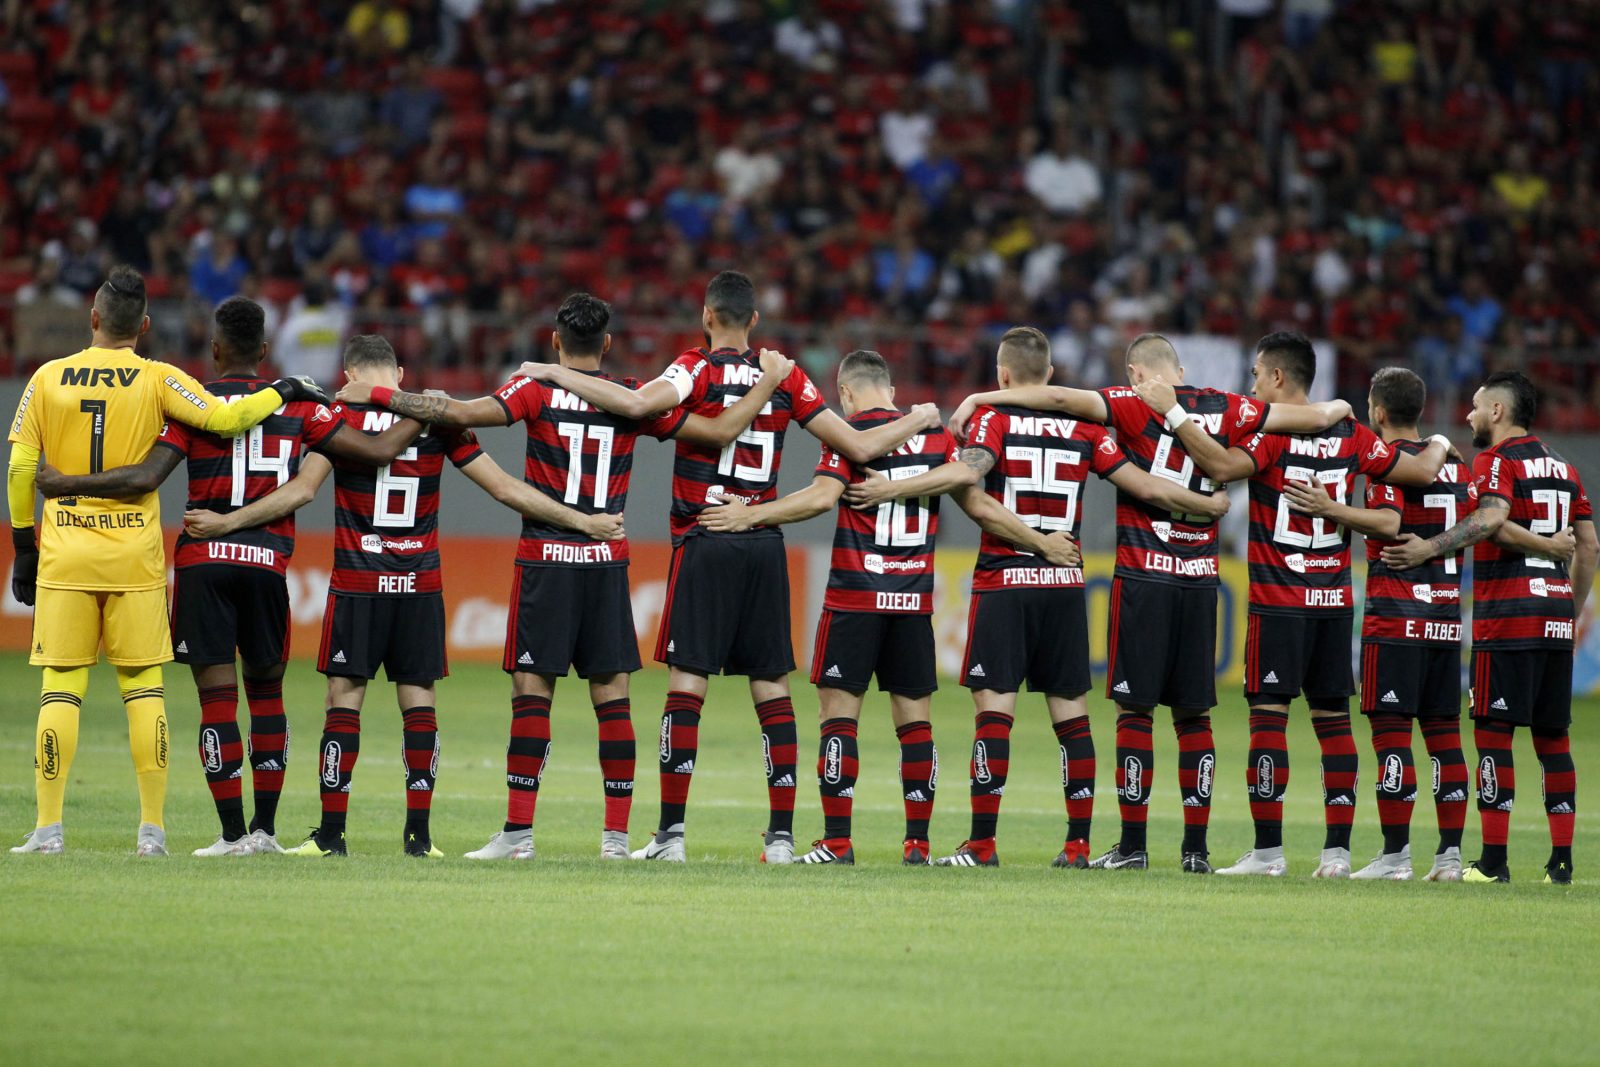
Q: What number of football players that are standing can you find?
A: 11